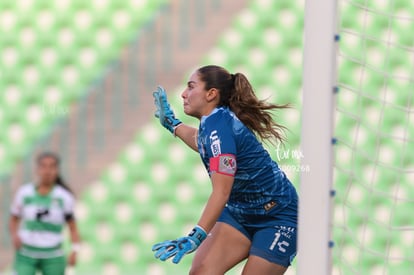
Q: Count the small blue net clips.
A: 5